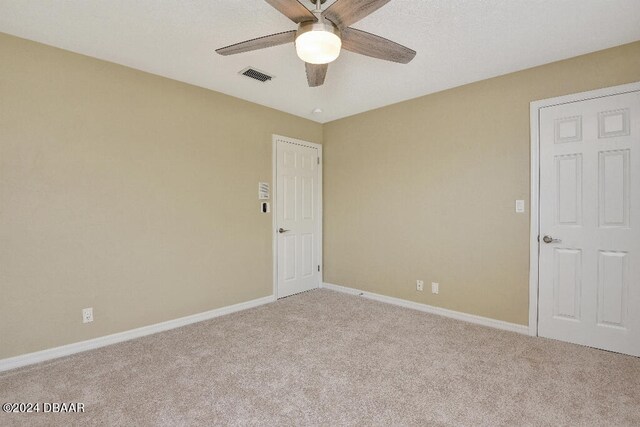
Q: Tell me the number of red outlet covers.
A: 0